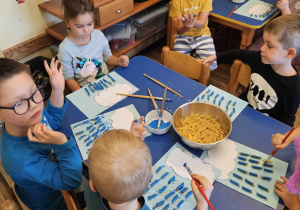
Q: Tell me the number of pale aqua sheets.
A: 6